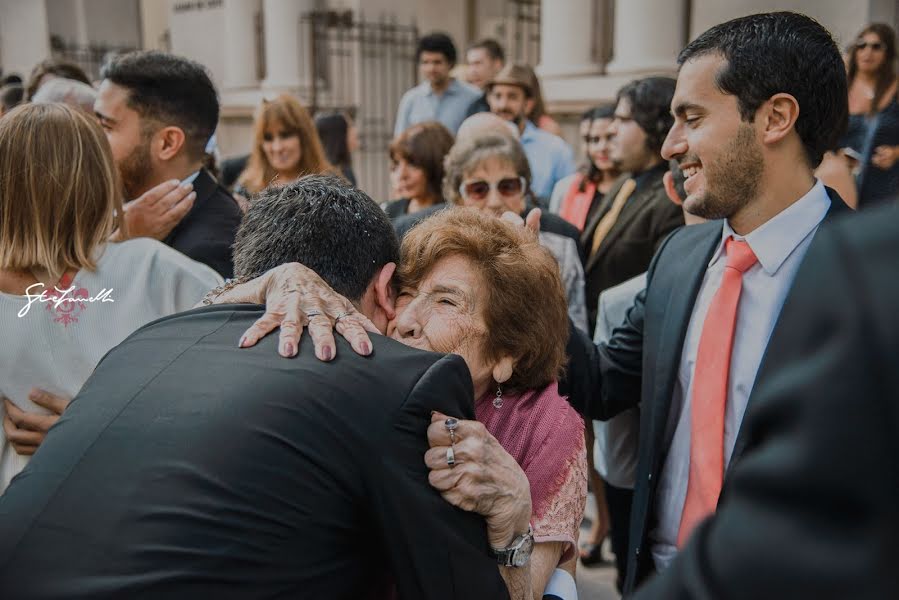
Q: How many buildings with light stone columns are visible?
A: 1